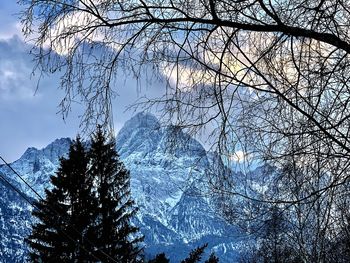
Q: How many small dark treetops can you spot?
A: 3